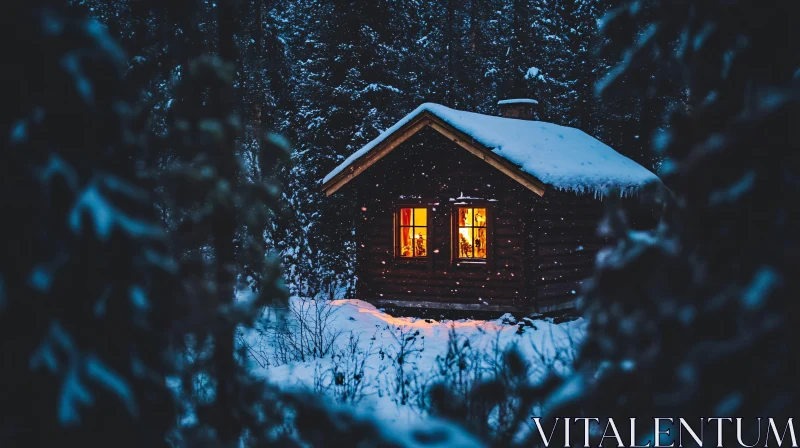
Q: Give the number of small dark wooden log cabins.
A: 1